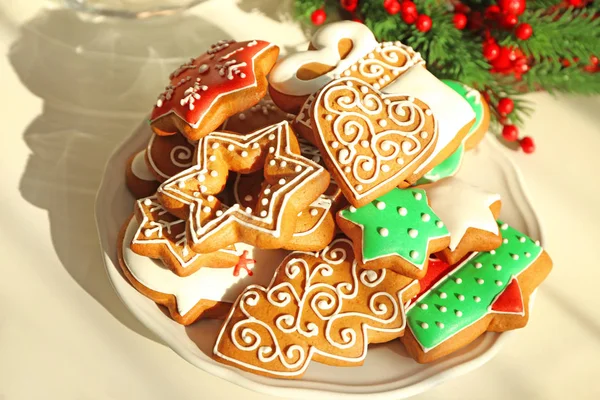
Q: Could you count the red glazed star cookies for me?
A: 1